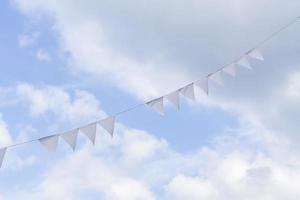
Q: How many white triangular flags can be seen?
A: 13